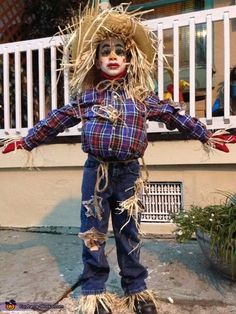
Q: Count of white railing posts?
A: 11